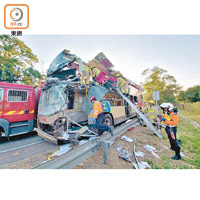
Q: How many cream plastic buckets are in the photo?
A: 0